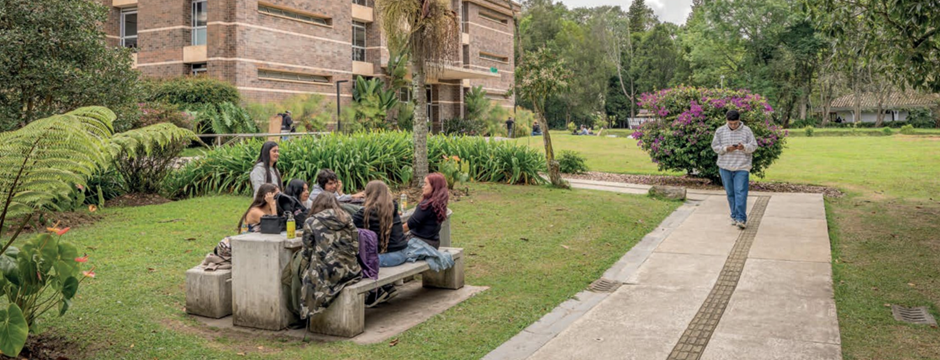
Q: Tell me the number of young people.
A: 8